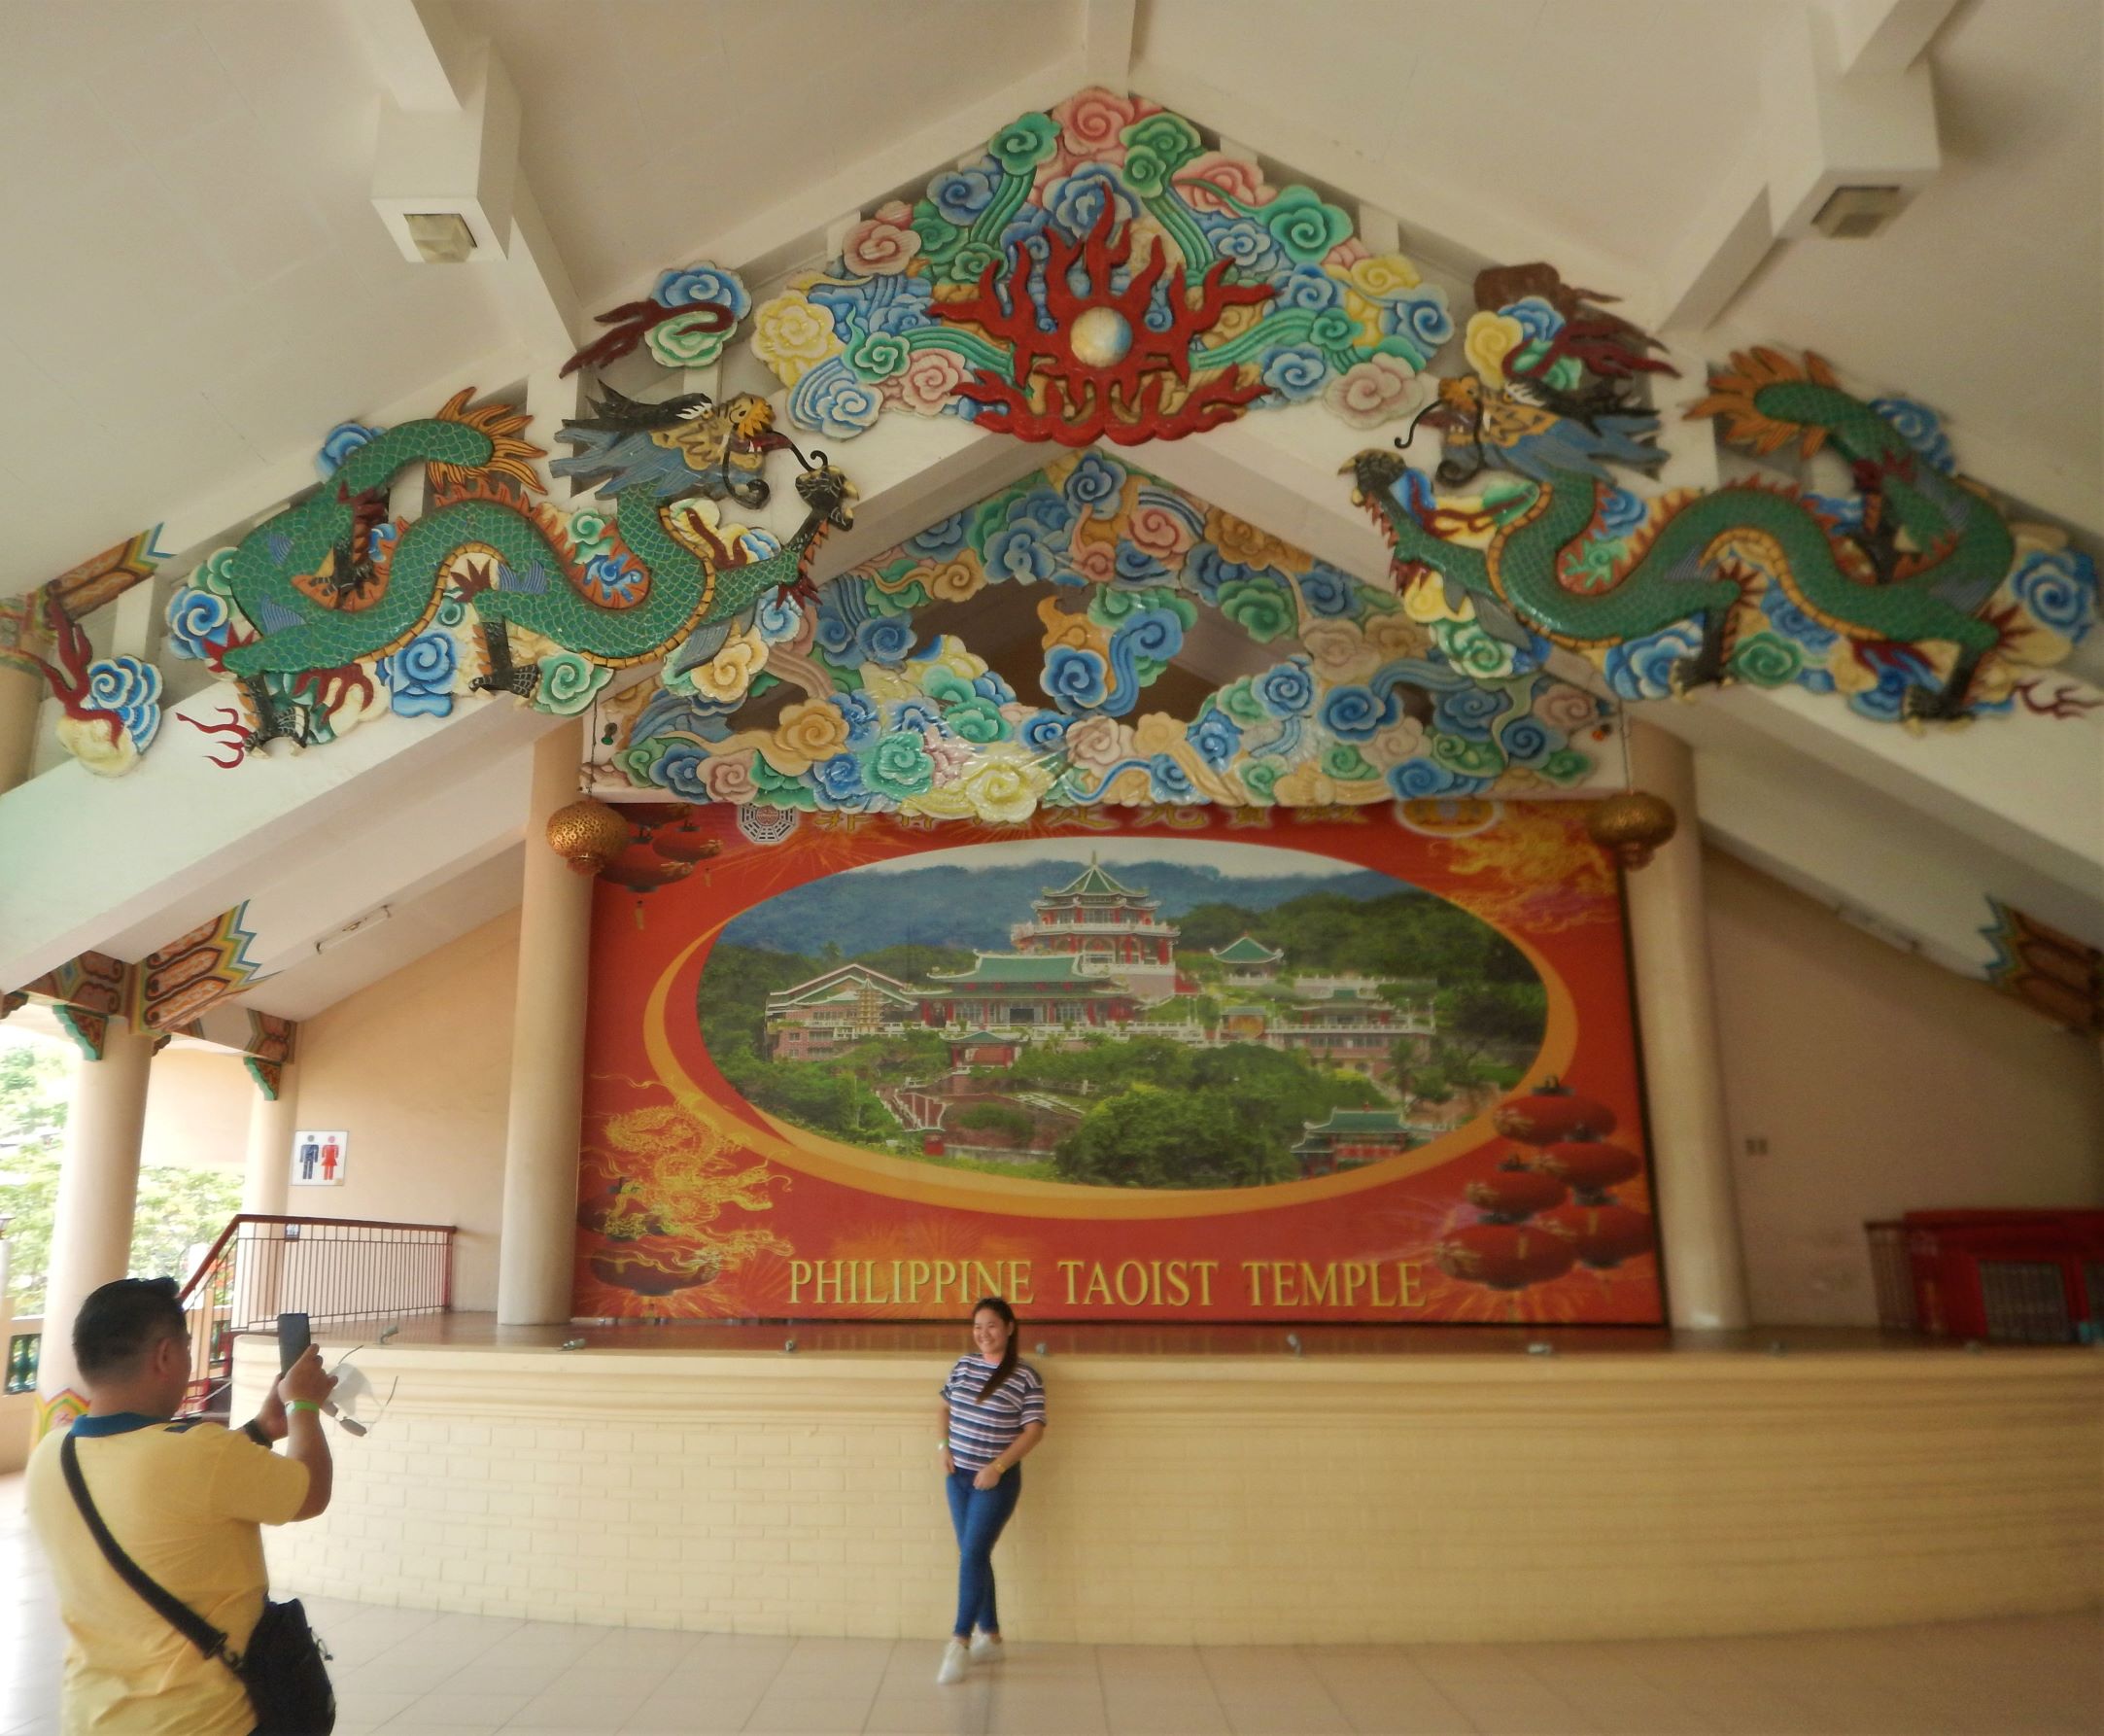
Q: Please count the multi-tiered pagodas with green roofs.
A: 1